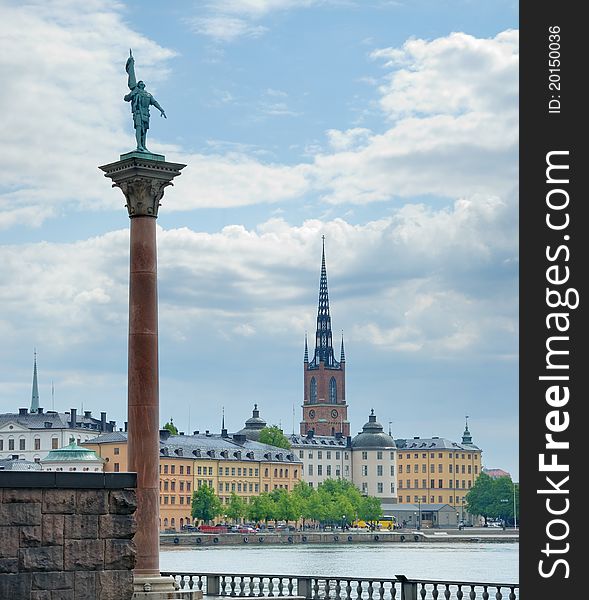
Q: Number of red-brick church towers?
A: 1